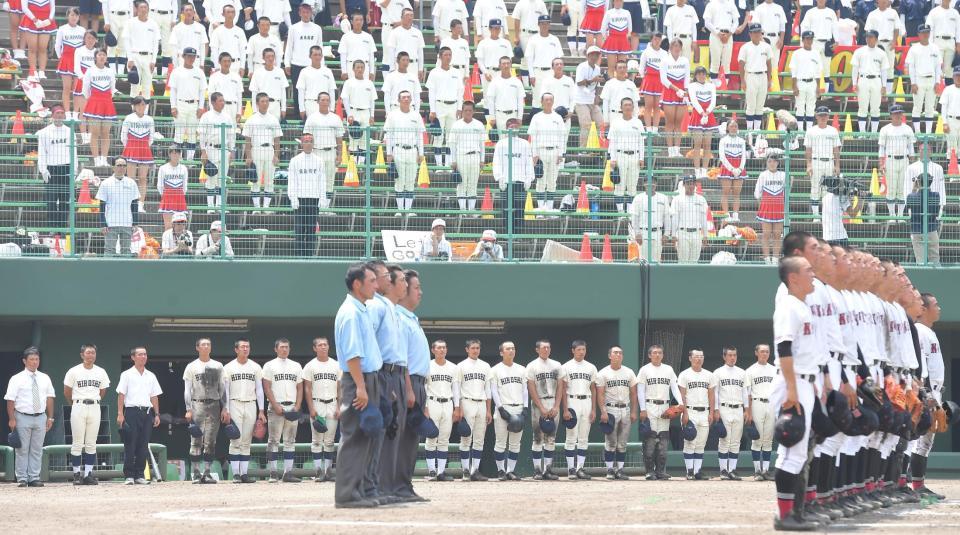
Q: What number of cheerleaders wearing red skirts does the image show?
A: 14